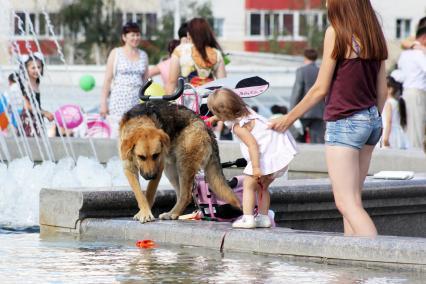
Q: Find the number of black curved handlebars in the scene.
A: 1